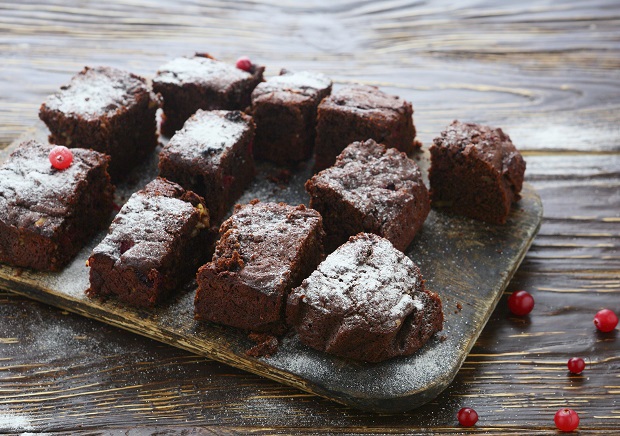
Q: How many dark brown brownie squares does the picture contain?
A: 11